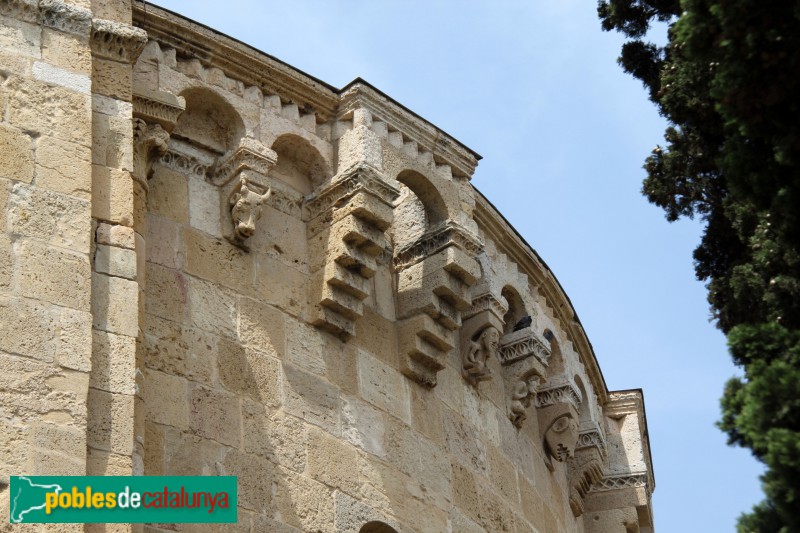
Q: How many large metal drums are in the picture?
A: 0